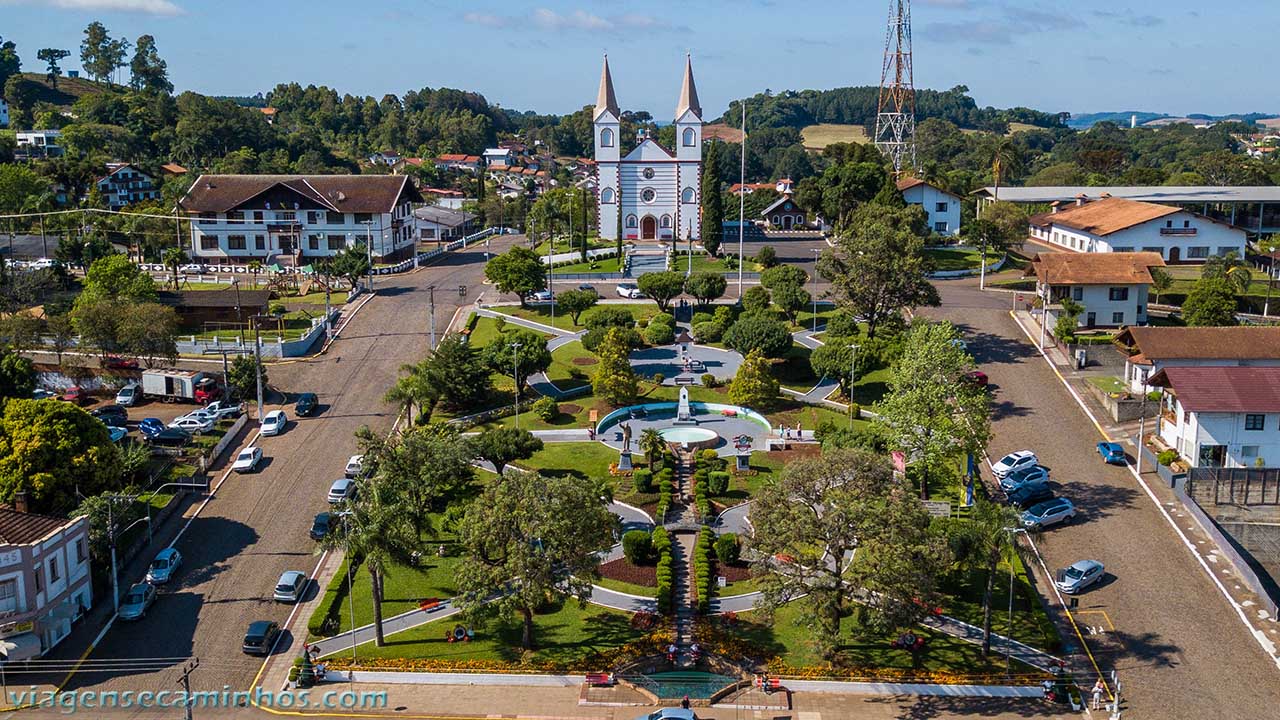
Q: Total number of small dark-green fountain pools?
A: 1